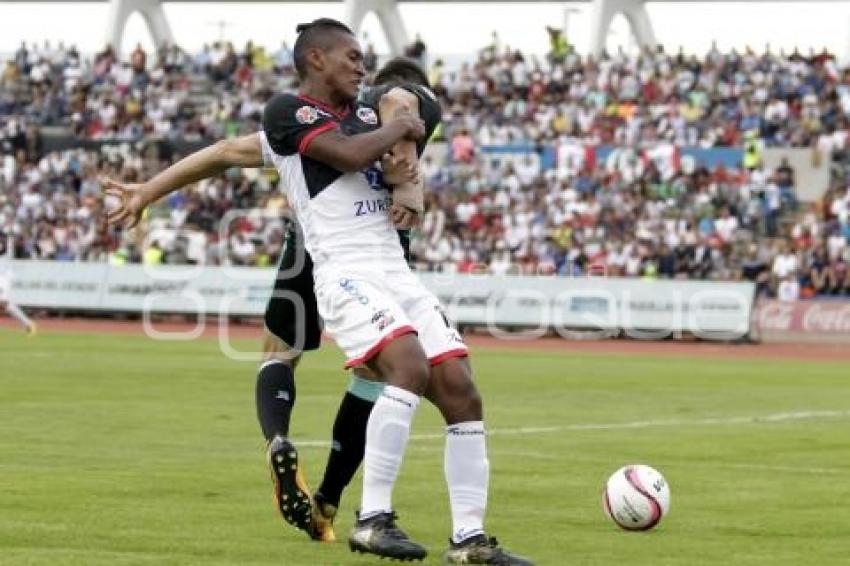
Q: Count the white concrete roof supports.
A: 3